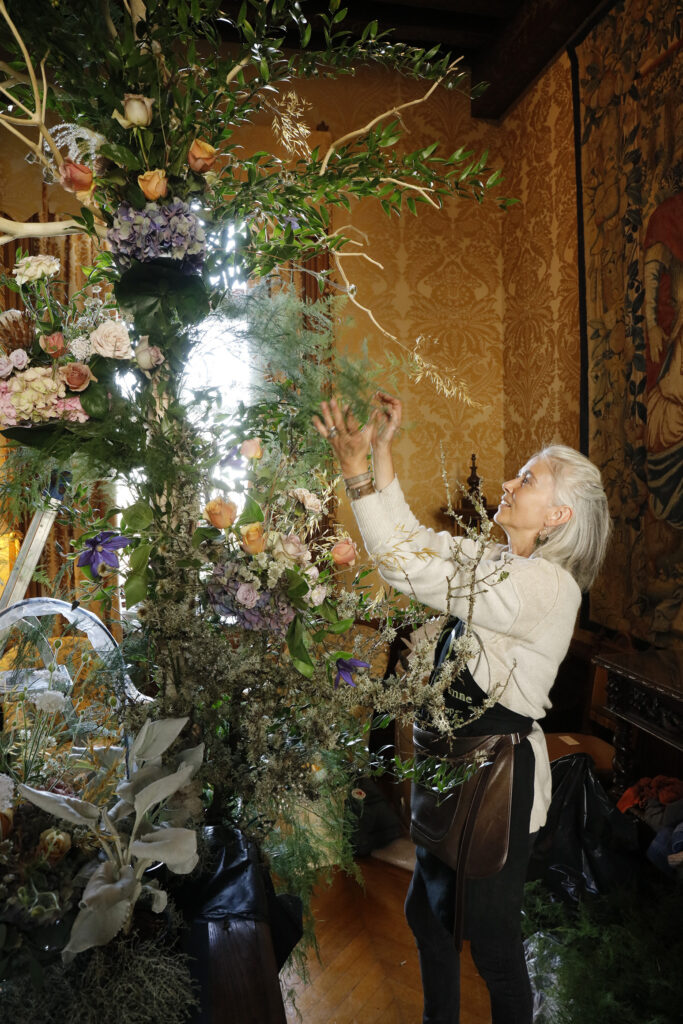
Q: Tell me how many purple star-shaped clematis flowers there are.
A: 2